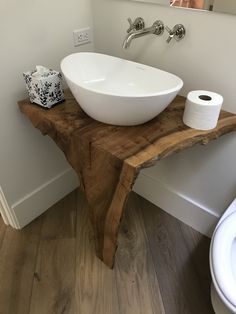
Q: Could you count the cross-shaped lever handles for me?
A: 2